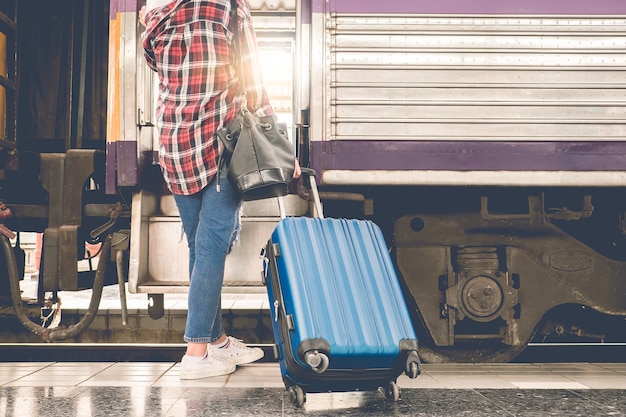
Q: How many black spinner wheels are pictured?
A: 4